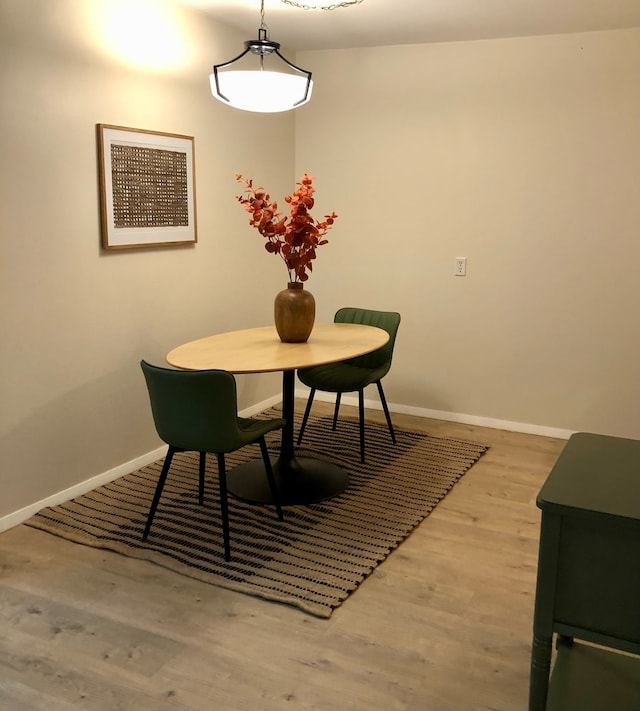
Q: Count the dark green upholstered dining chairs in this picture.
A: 2